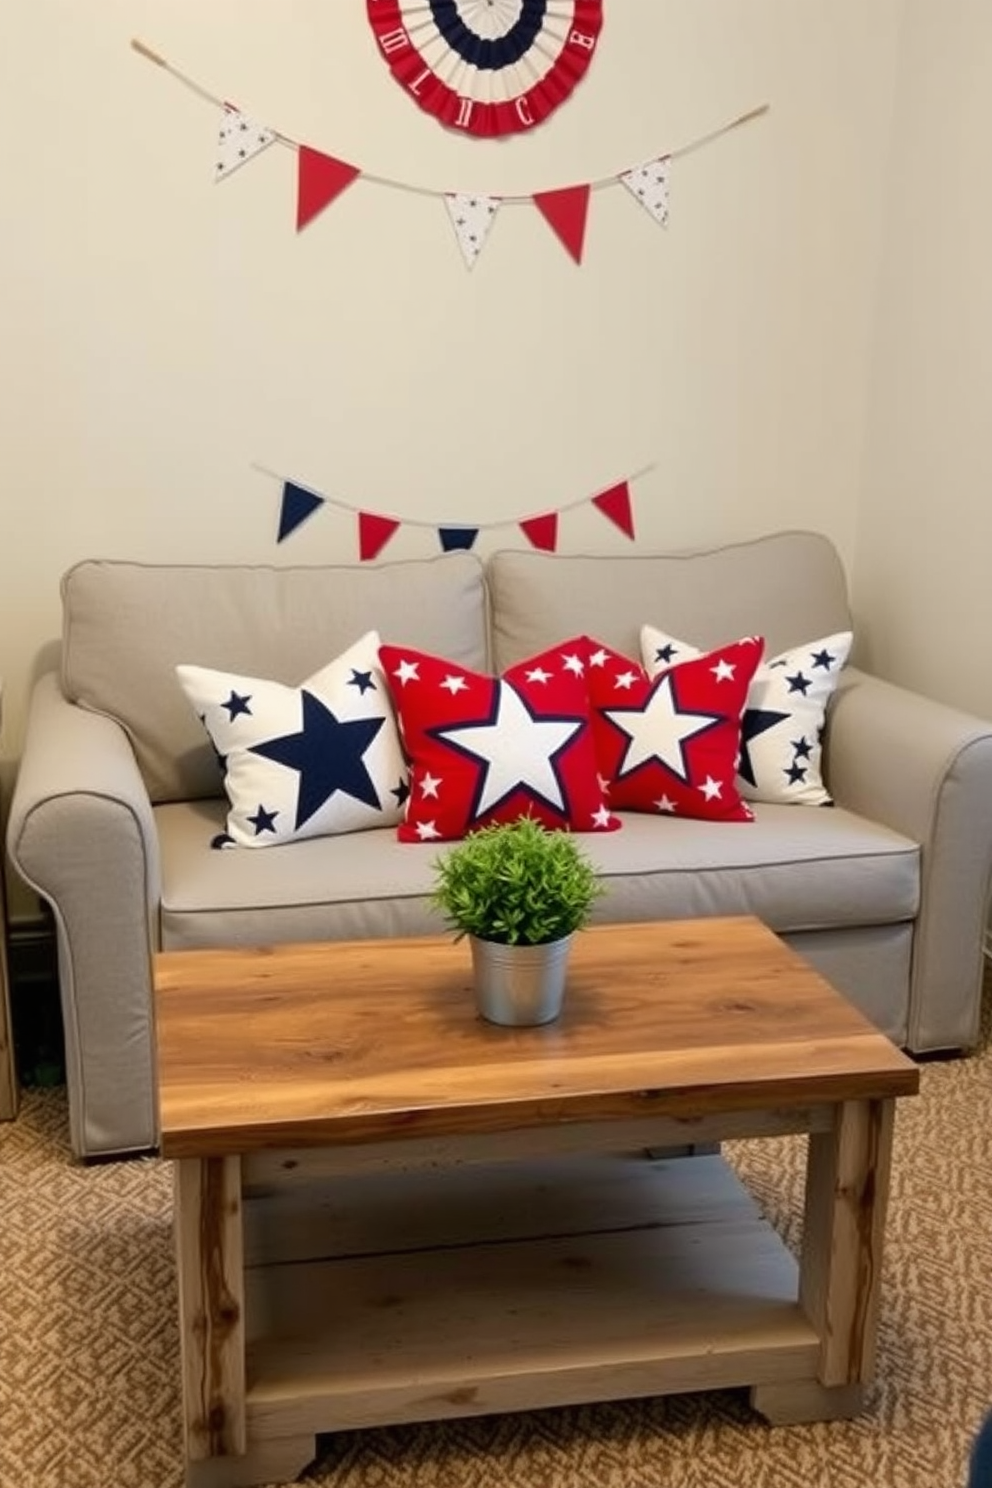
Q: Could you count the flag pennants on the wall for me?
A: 10